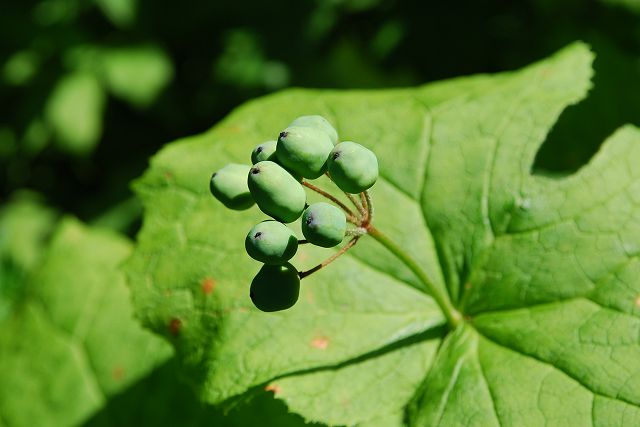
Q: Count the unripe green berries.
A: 9